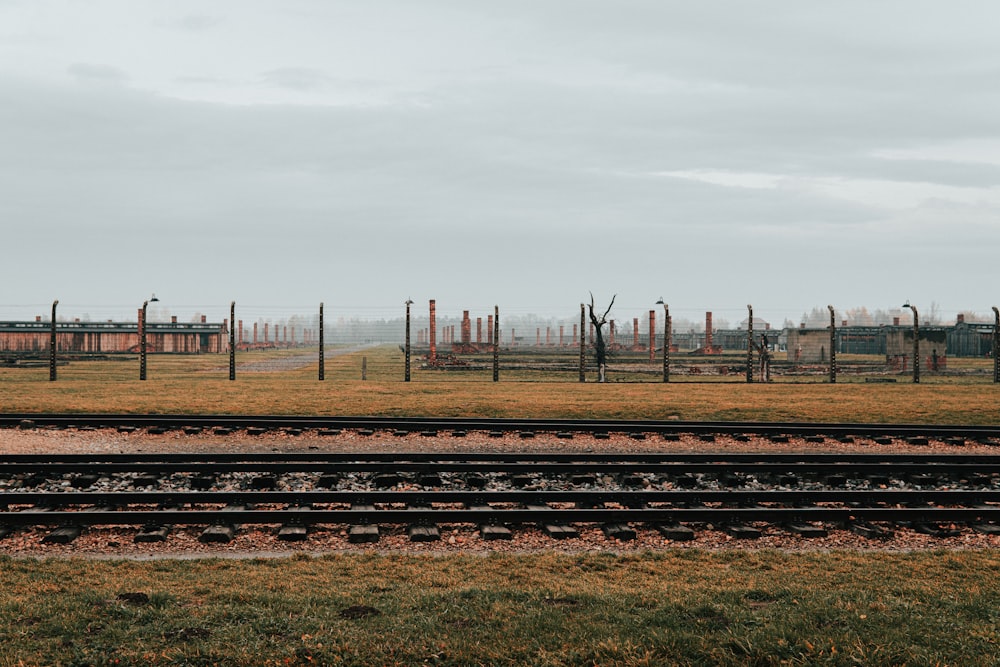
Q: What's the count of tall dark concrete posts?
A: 12